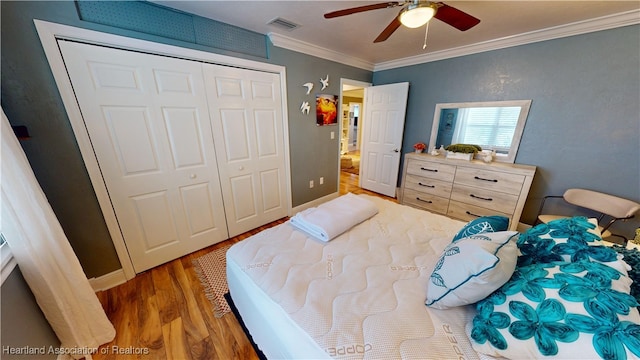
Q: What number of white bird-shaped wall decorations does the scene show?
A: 3